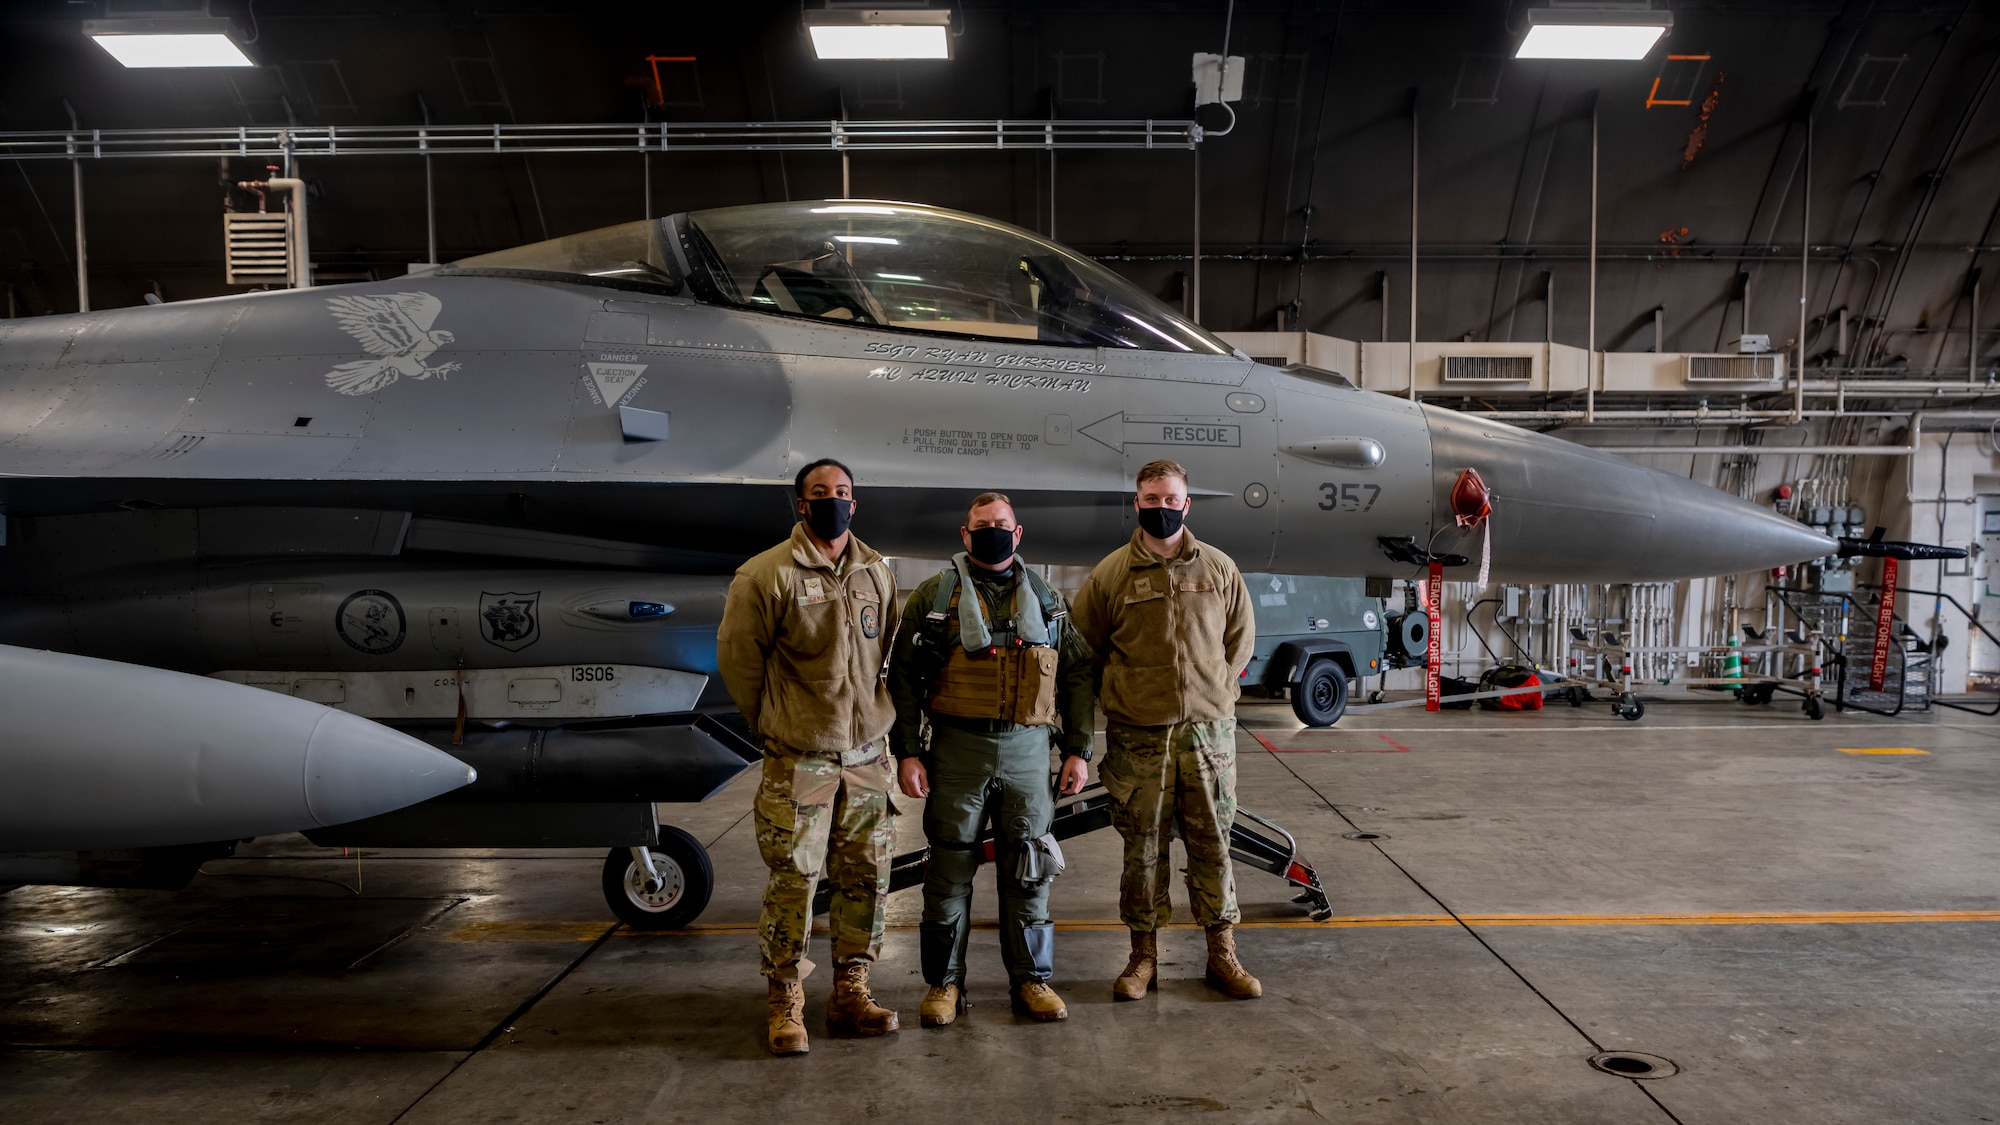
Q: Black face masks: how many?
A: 3